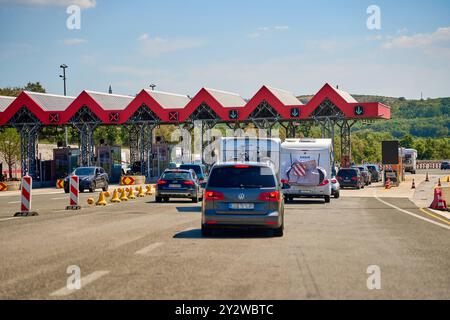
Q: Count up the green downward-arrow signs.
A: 3